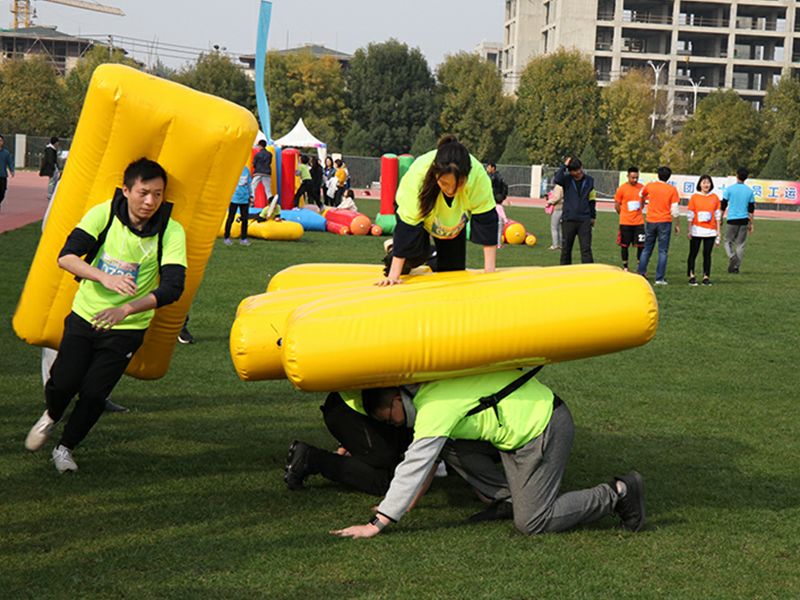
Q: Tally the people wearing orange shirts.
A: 3